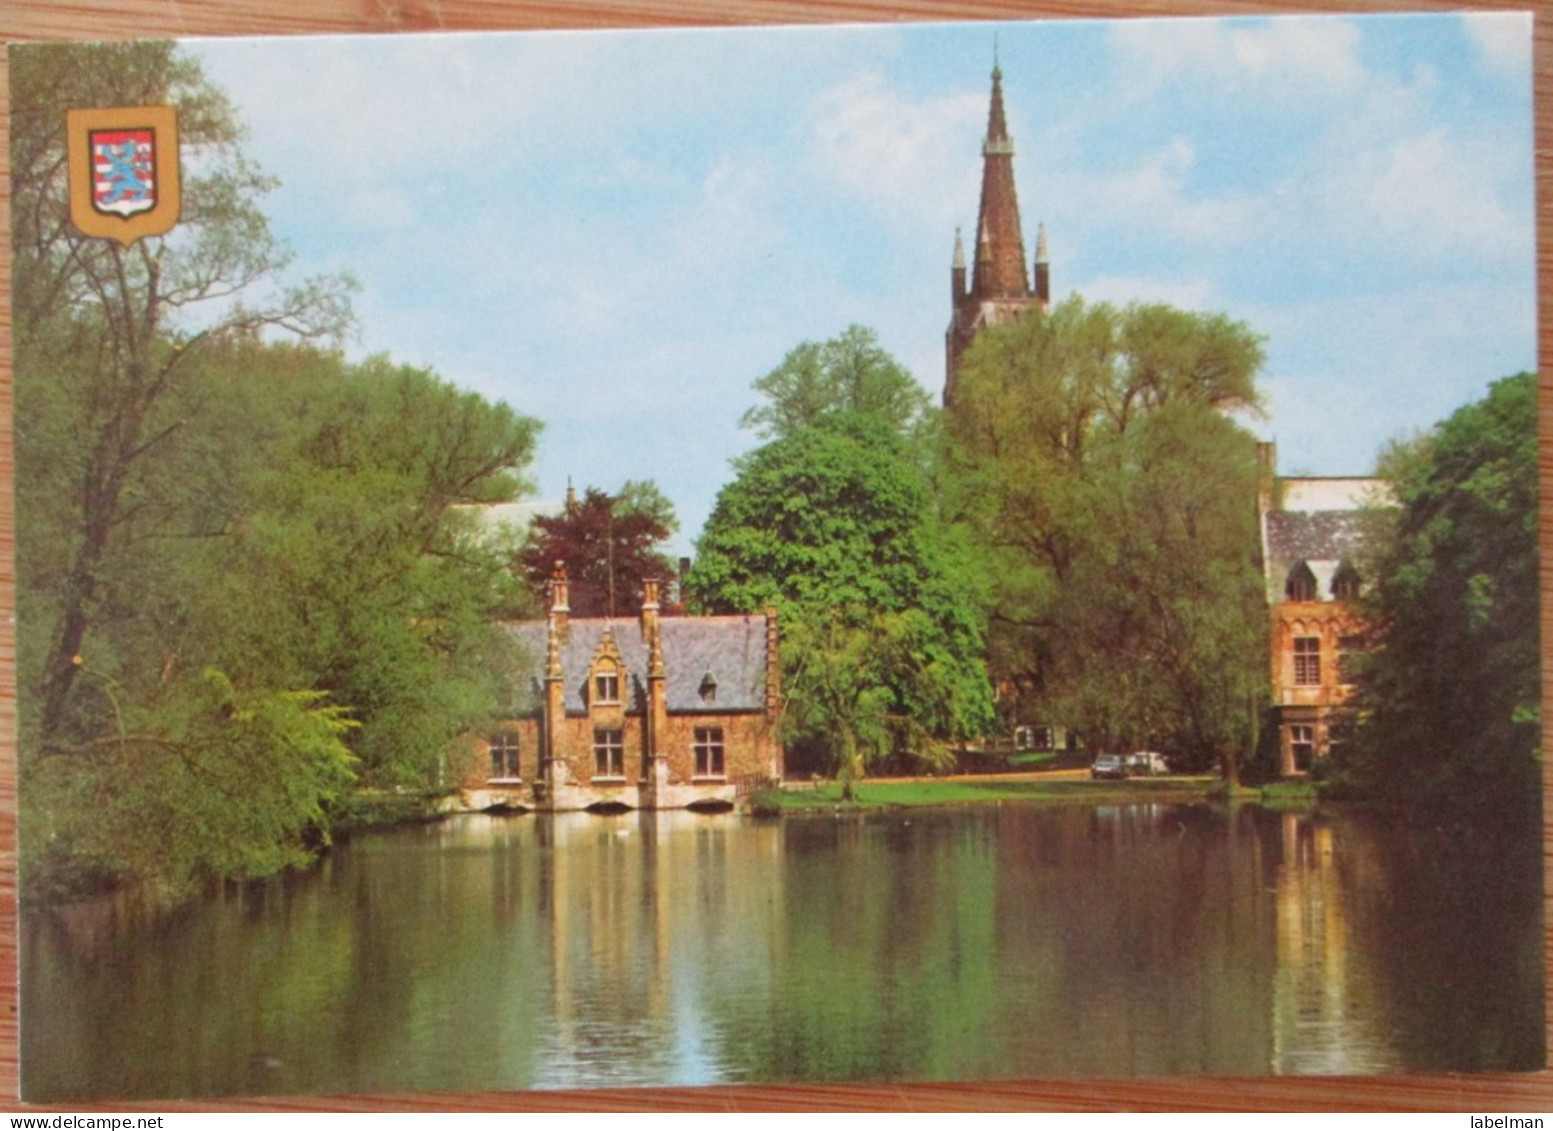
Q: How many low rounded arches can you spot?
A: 3